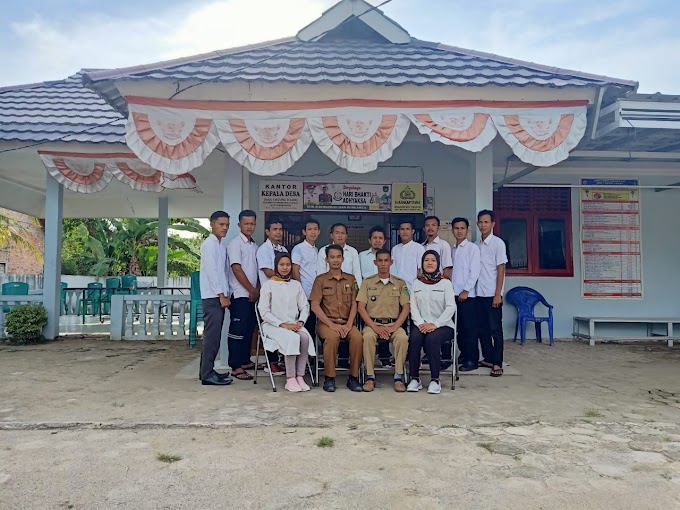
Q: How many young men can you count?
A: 12